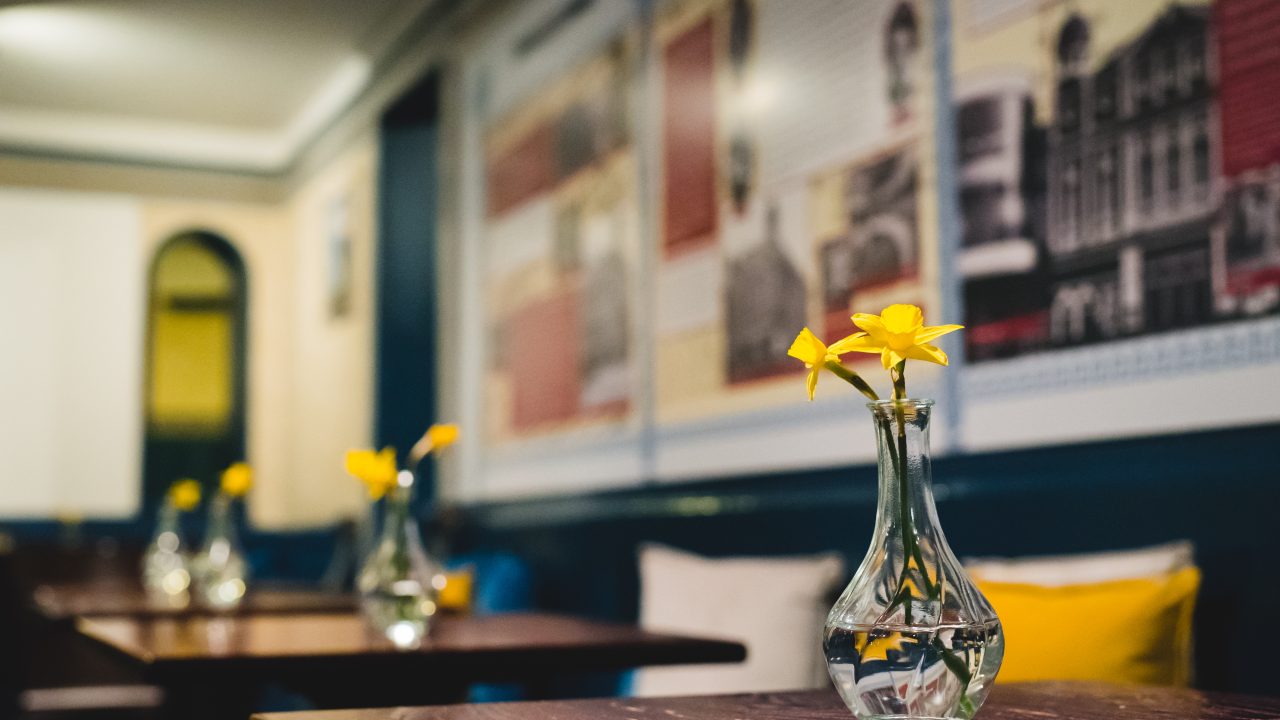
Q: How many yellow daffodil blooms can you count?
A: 6